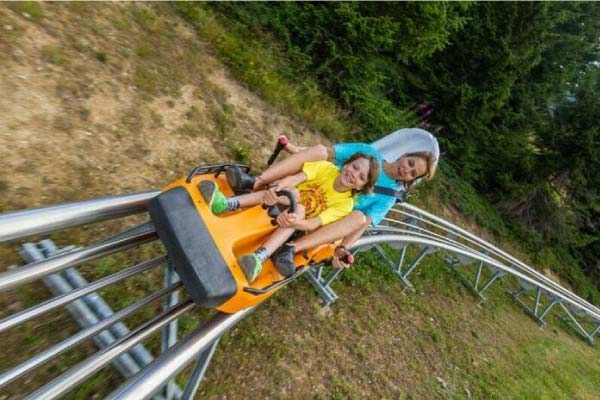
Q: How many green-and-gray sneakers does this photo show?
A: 2